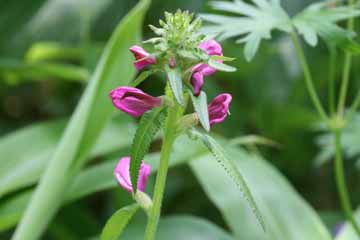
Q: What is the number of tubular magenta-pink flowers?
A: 6